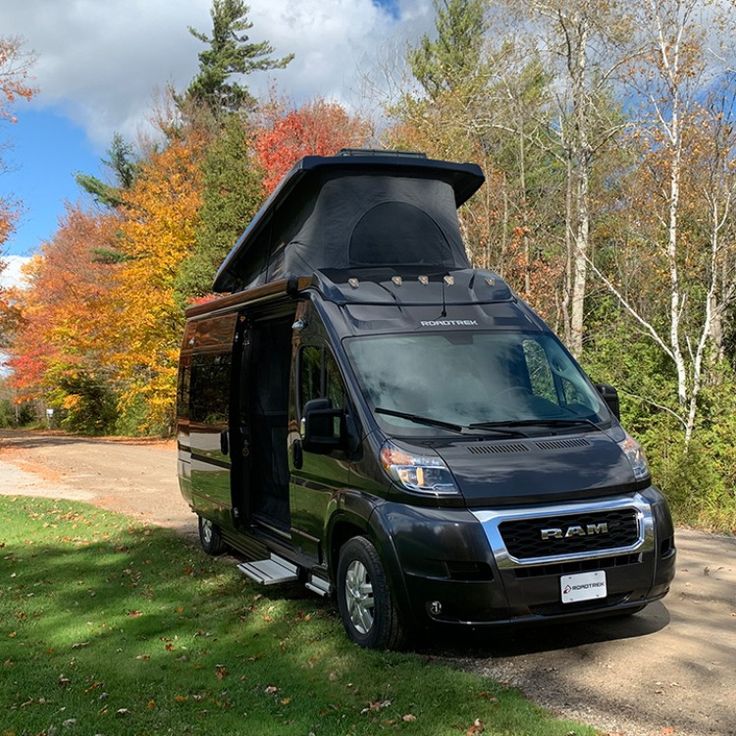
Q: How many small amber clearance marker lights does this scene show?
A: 5